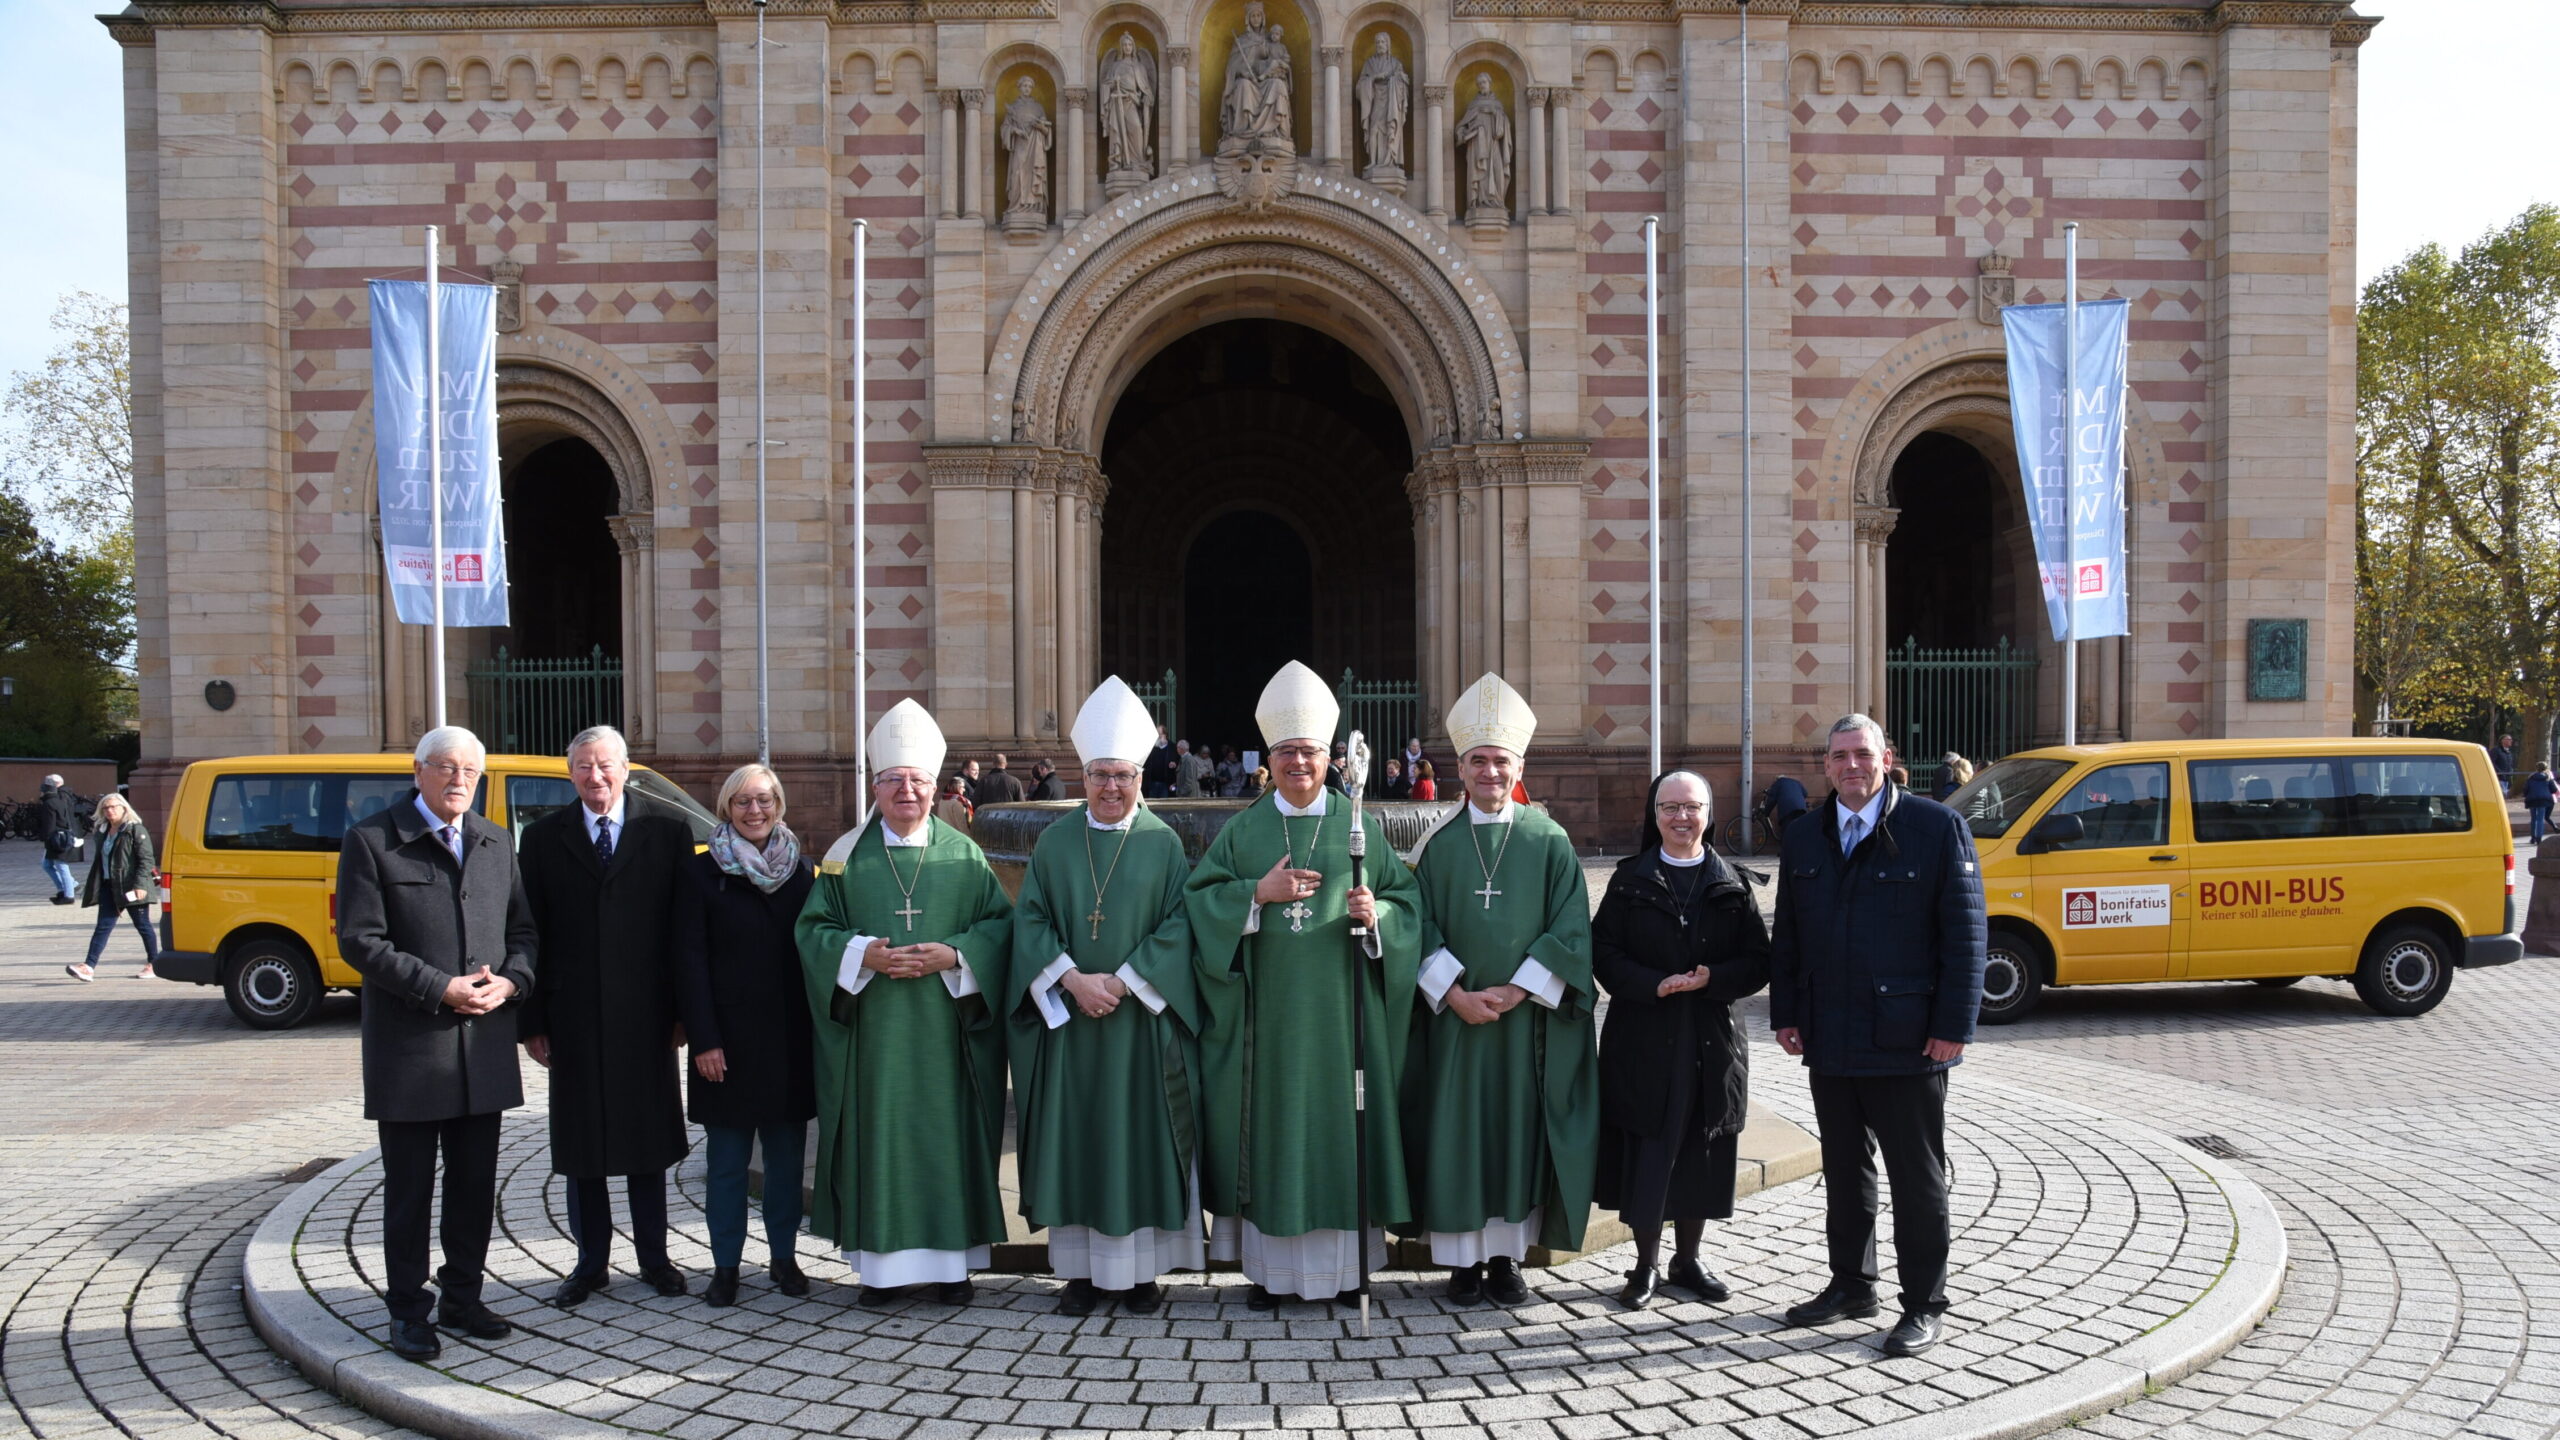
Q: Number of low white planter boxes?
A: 0